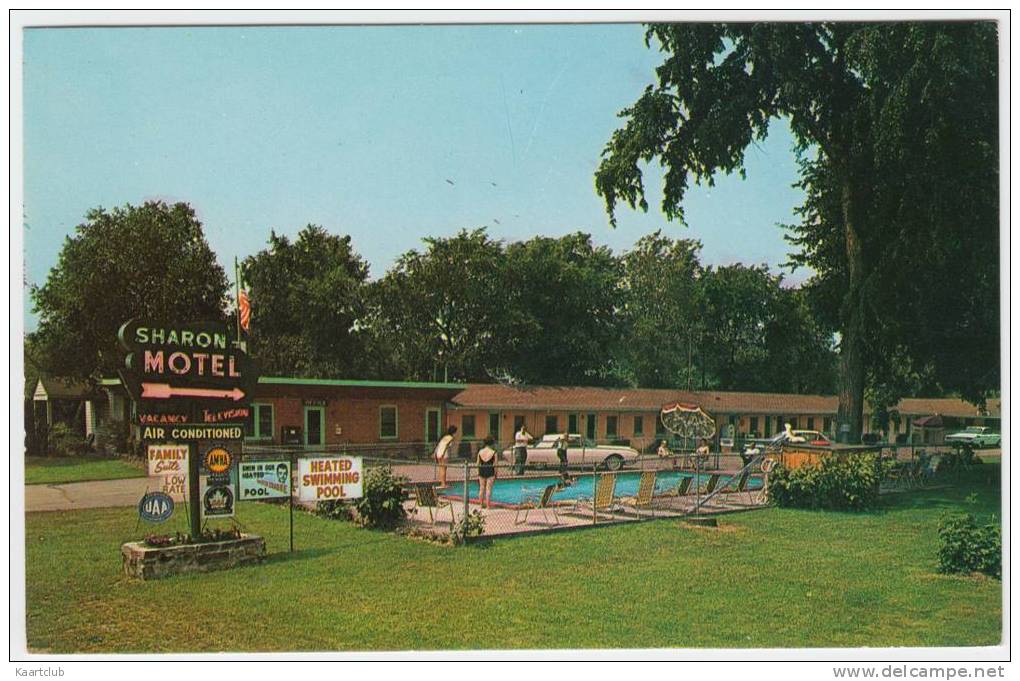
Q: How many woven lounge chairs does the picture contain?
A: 7